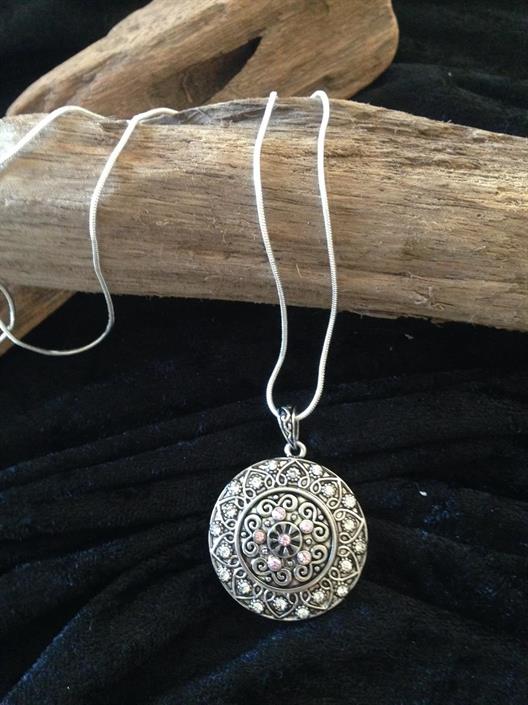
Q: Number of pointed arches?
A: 10